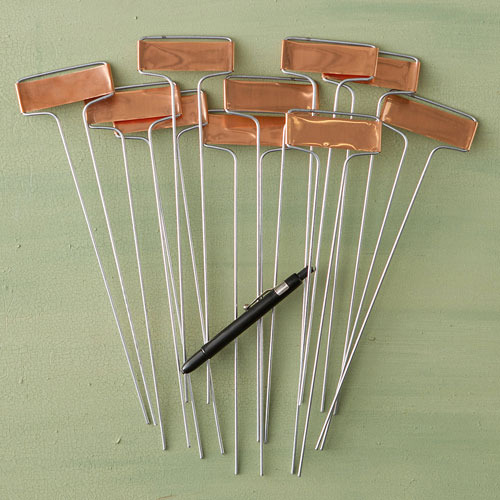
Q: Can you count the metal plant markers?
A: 10